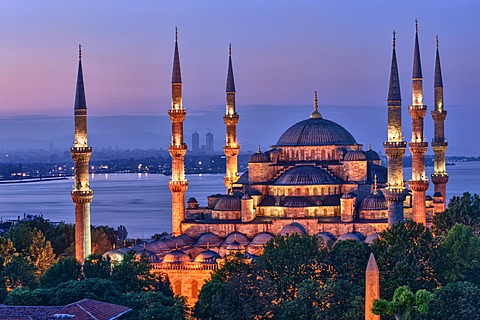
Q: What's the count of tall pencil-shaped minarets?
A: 6